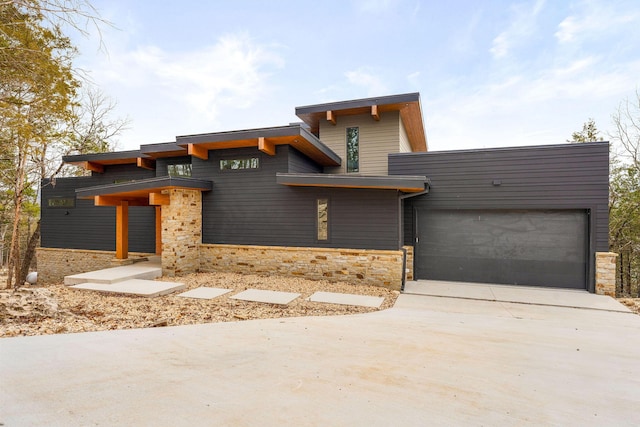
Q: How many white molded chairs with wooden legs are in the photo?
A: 0